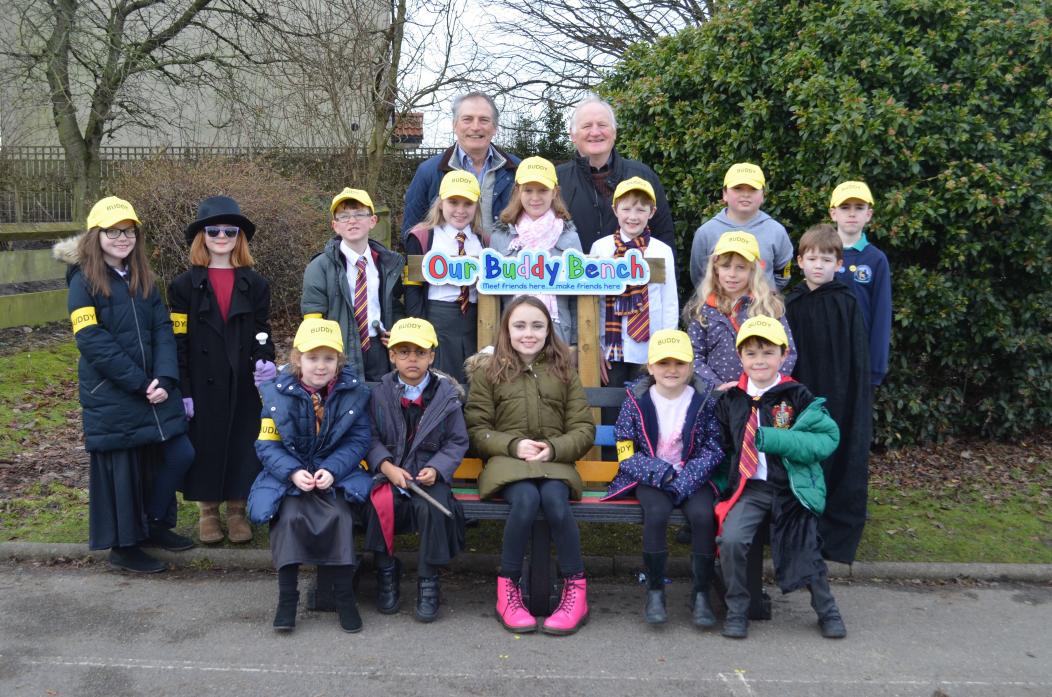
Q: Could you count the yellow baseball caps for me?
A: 12